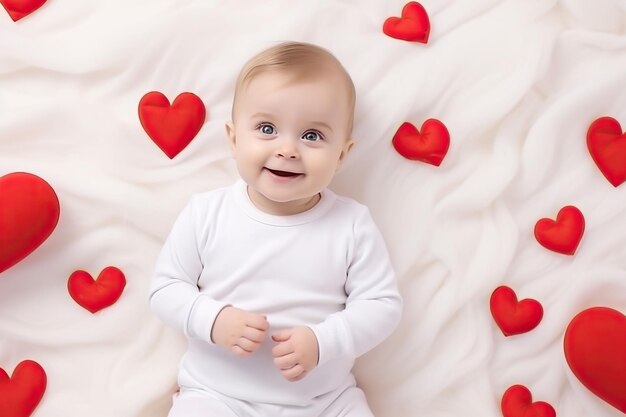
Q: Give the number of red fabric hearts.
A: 12